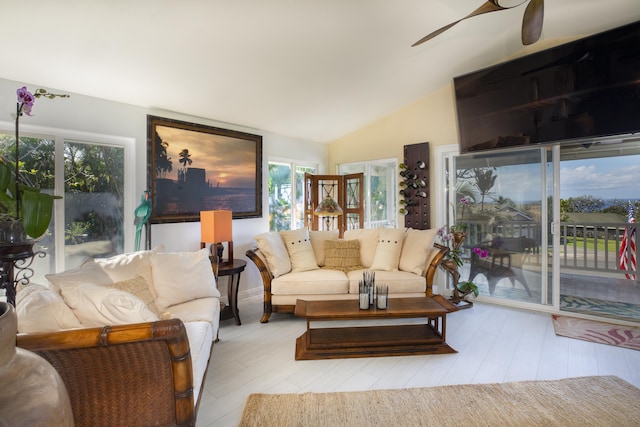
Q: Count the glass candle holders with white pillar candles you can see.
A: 3